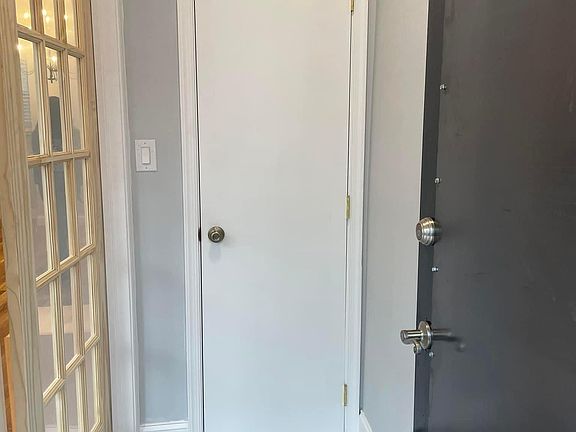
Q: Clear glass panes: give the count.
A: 15